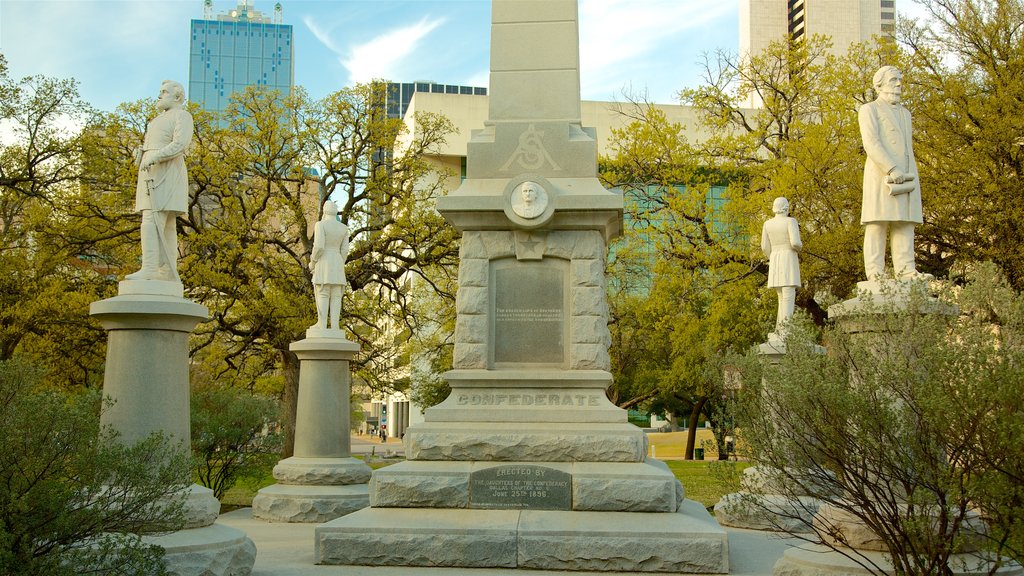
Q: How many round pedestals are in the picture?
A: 4